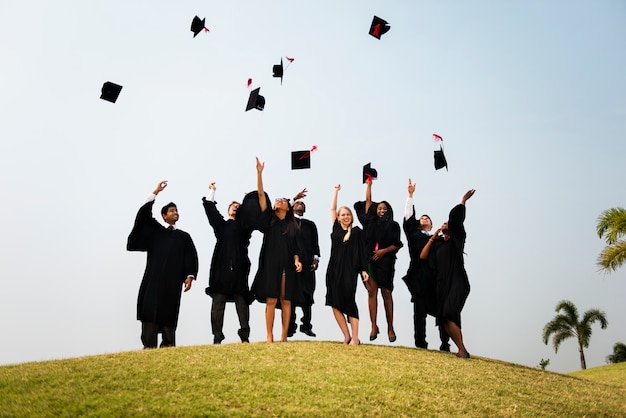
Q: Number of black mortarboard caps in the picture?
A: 8